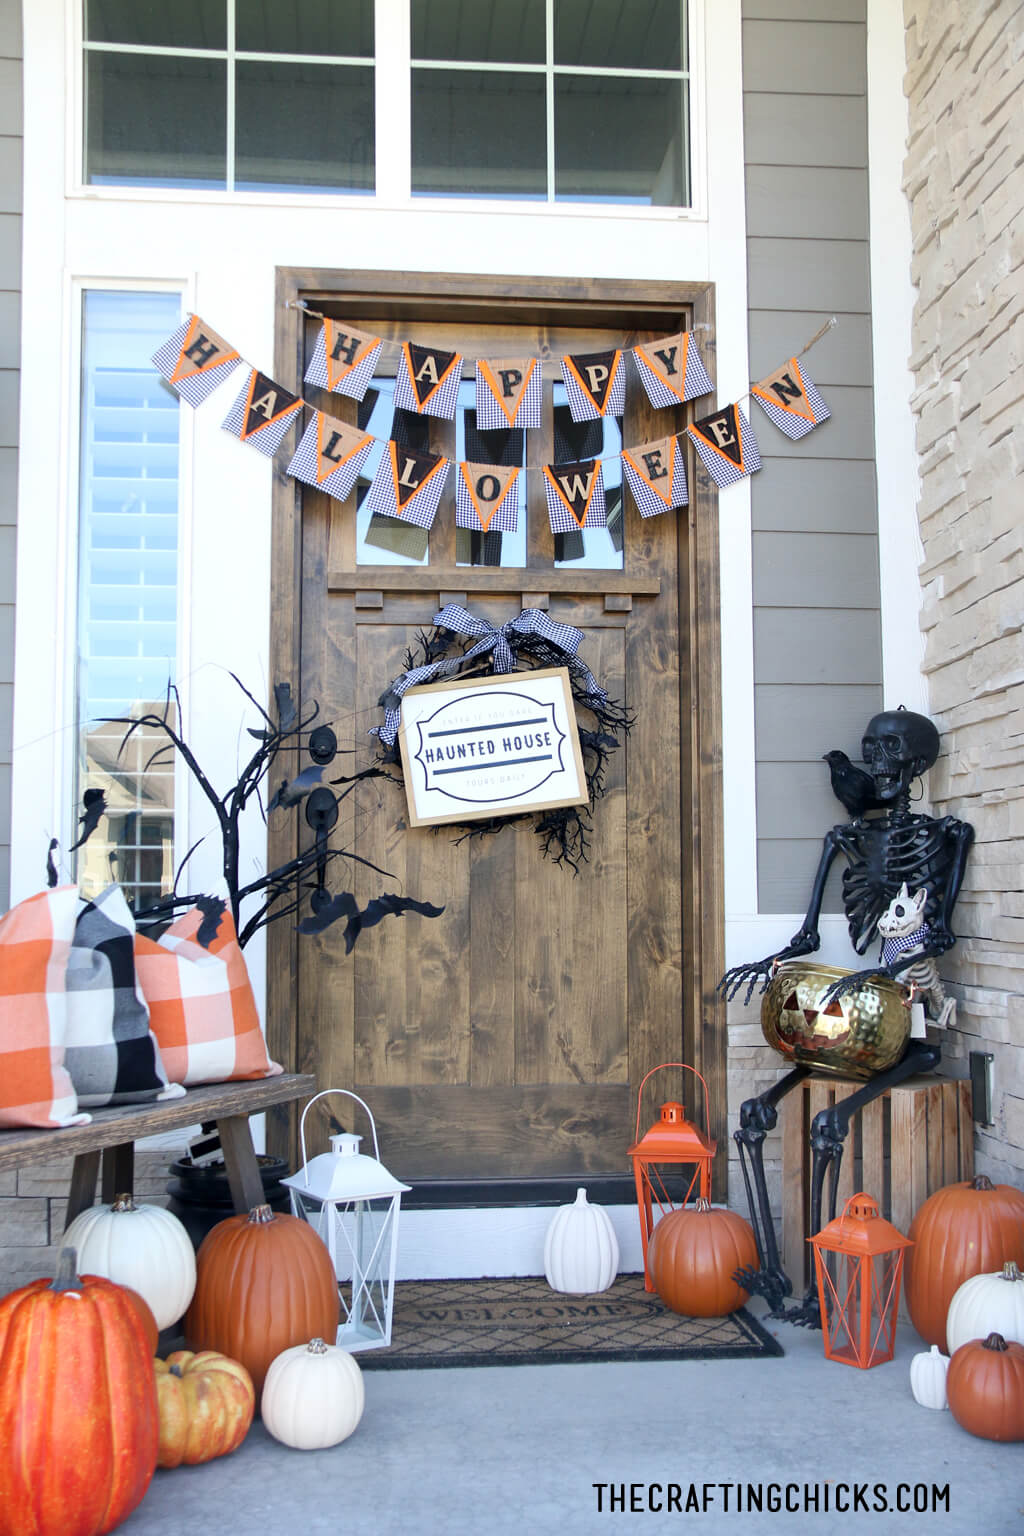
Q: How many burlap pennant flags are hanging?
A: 14